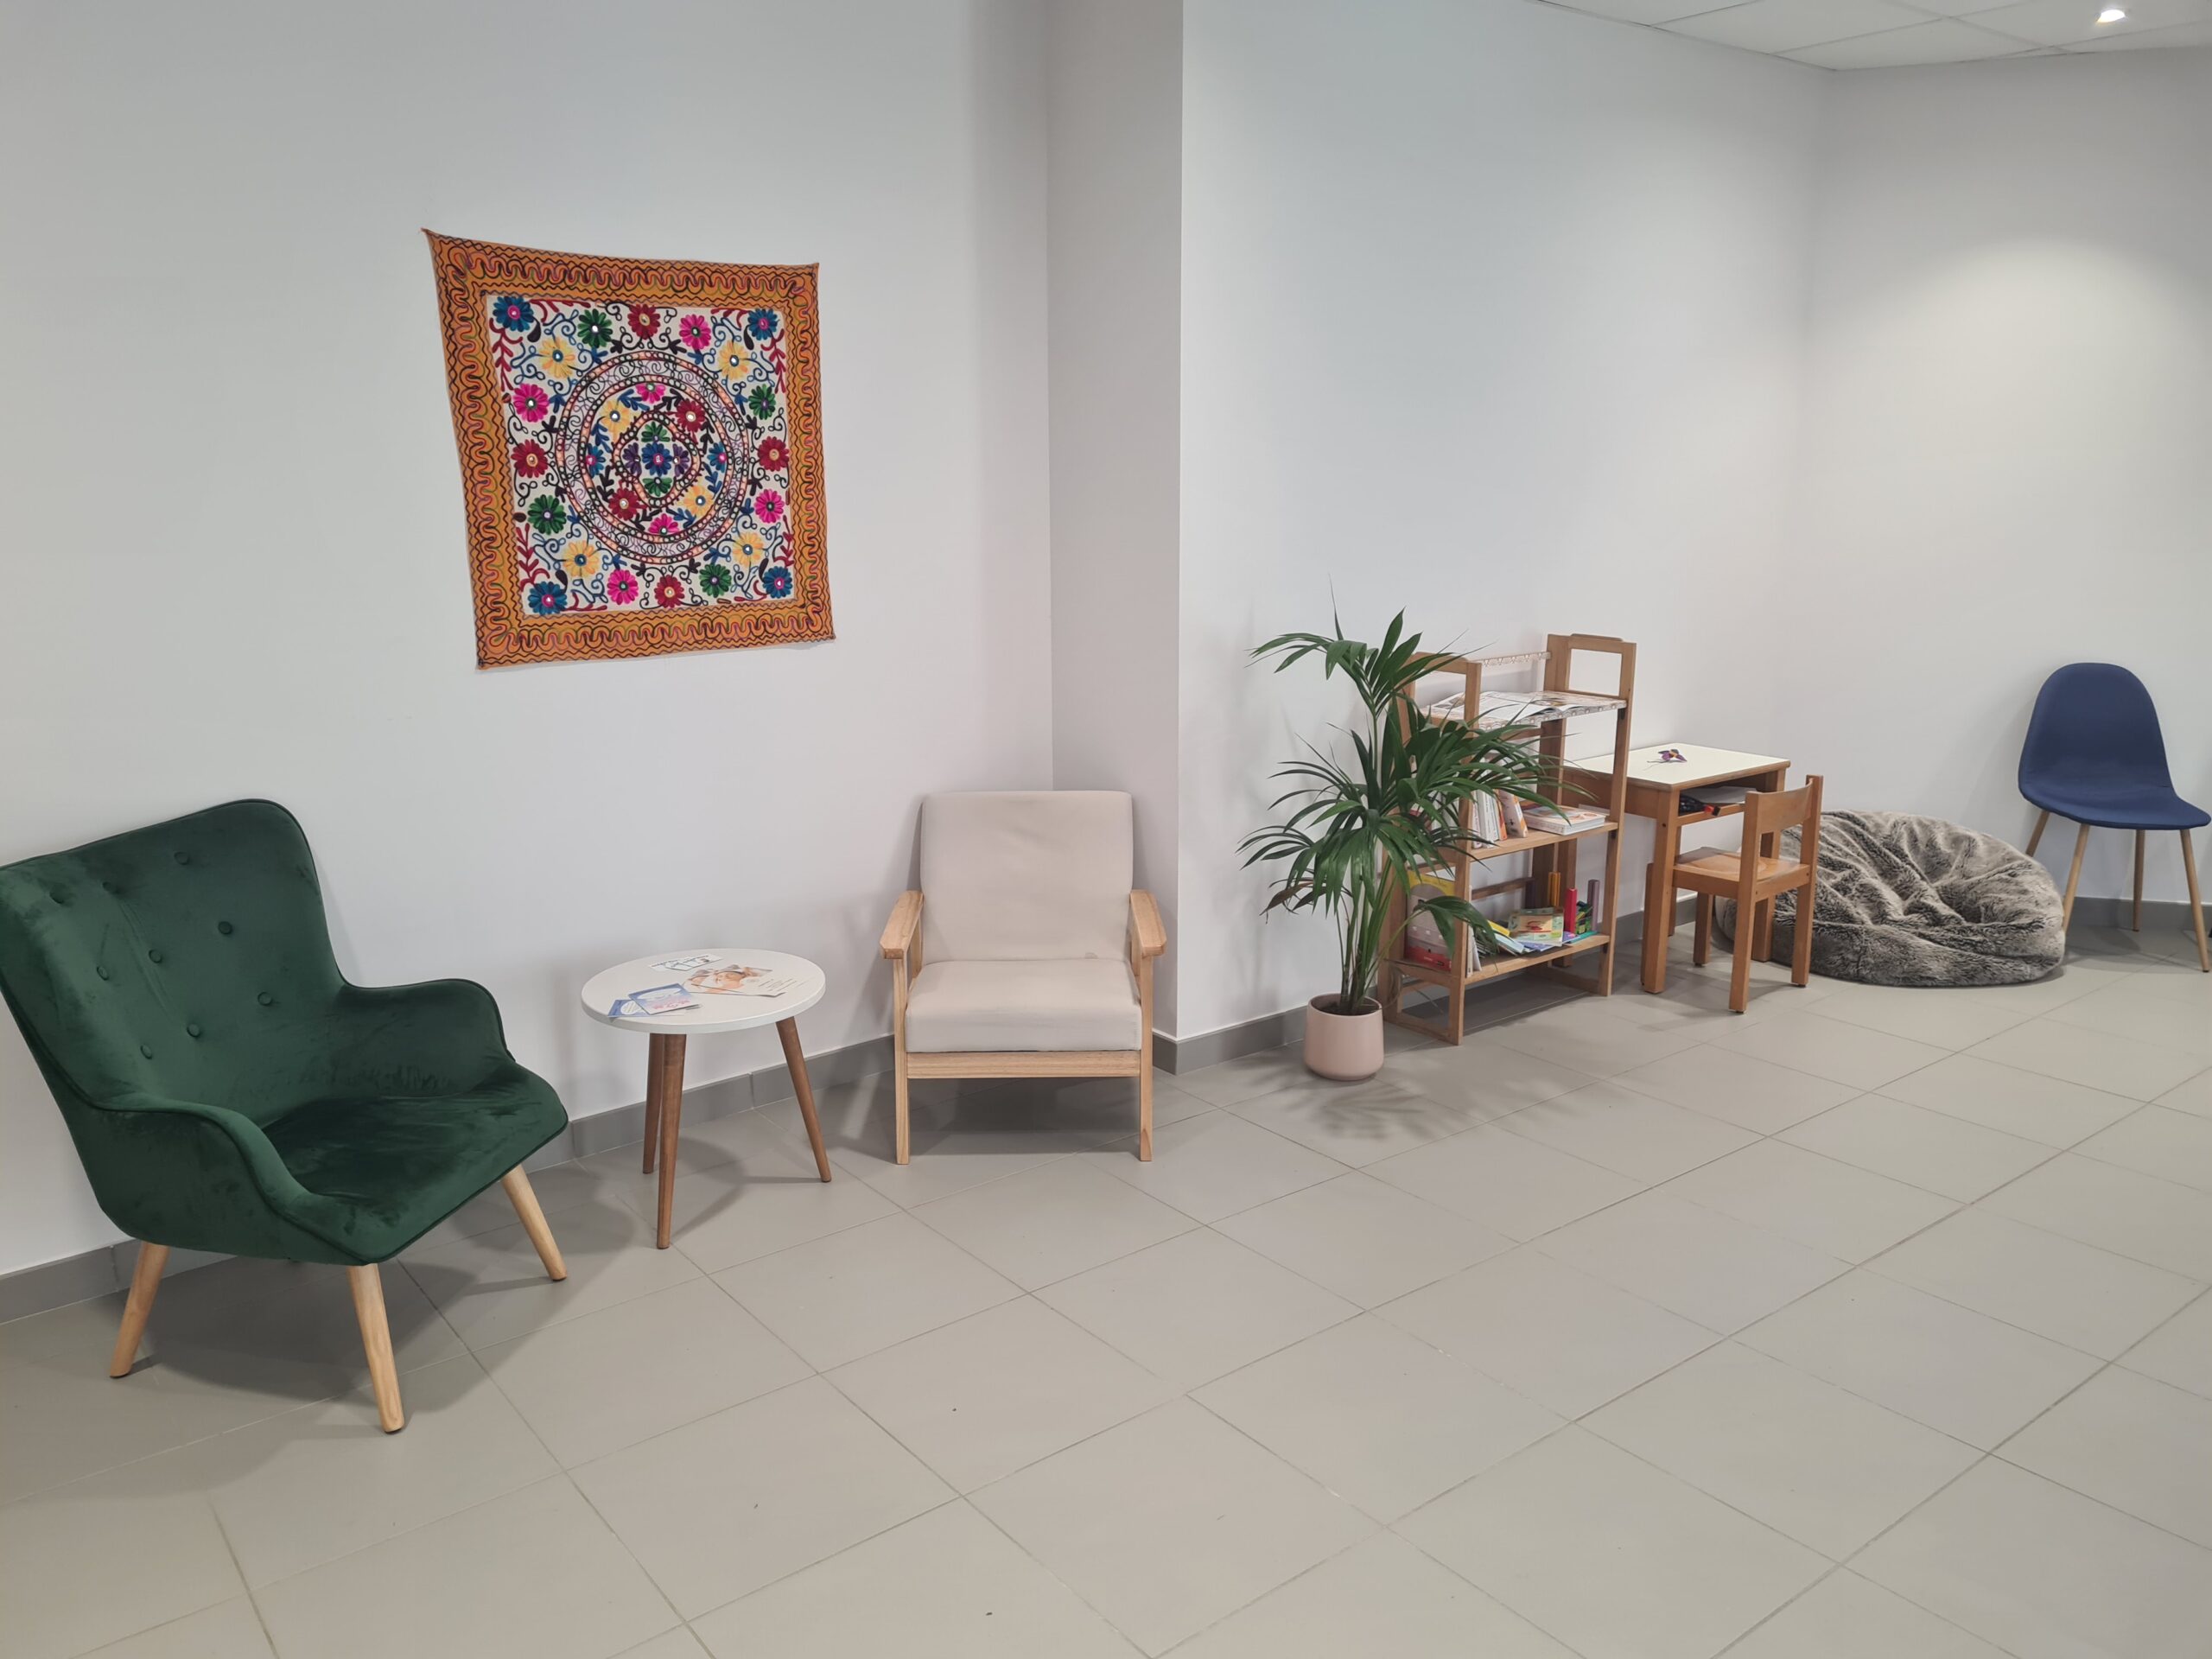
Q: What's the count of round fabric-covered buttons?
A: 9